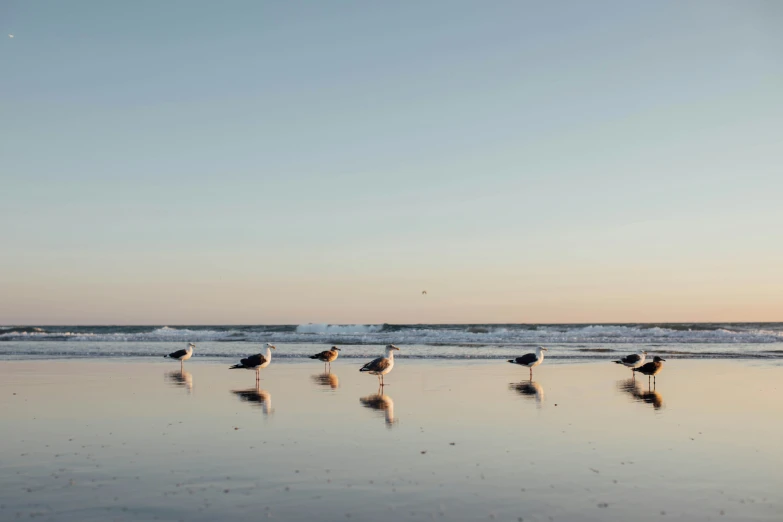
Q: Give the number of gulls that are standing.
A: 7